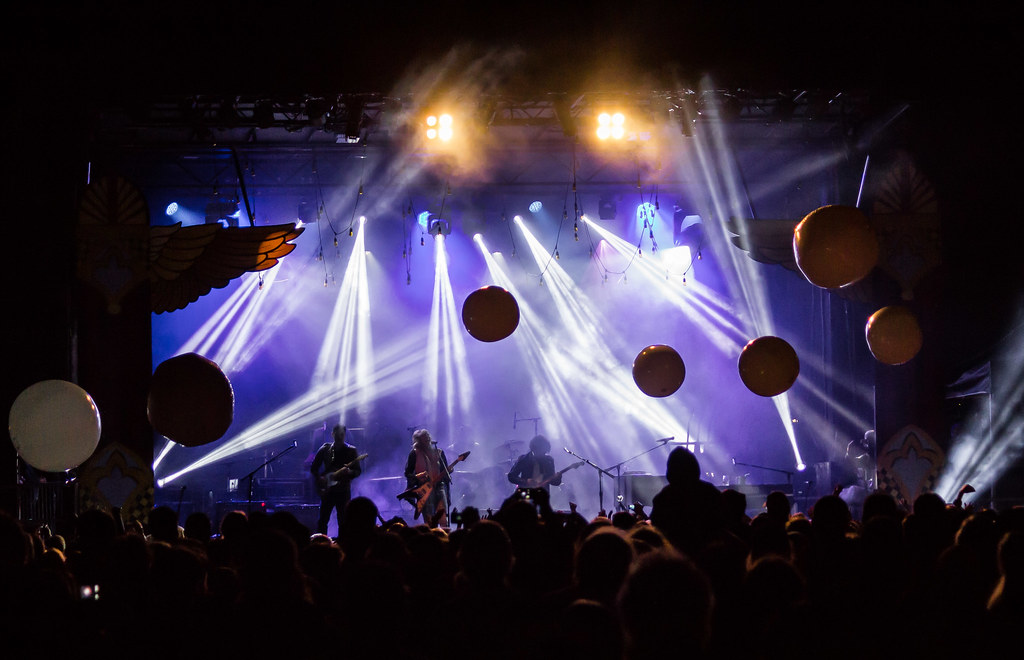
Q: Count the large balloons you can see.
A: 7